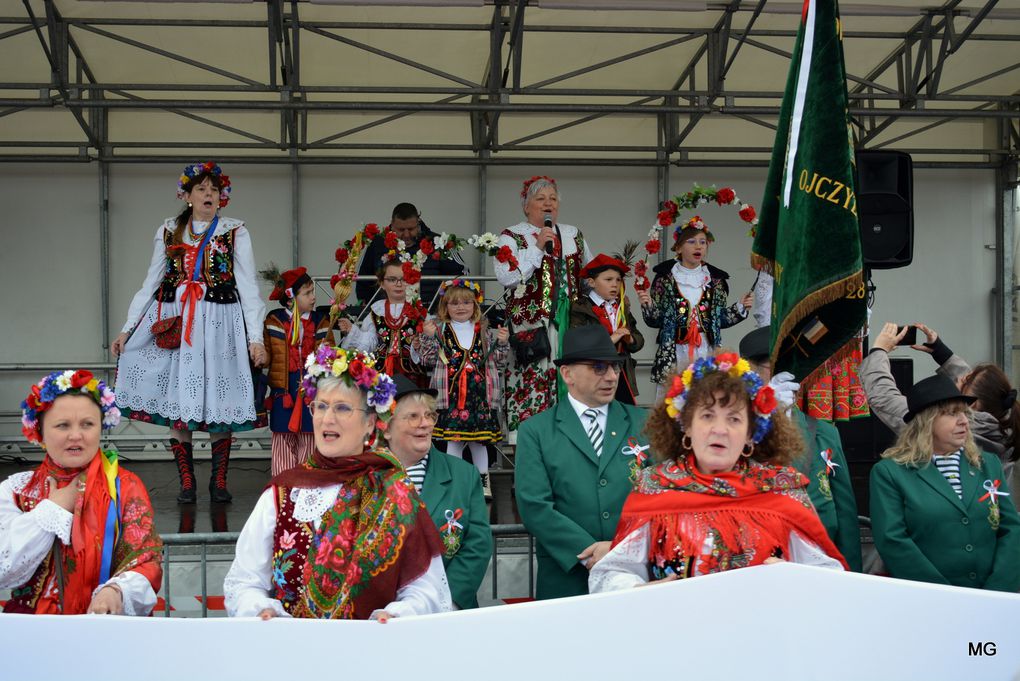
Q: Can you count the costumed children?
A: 5